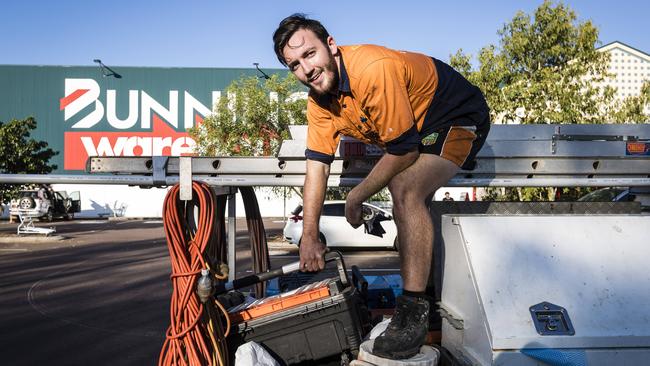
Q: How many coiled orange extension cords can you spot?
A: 1